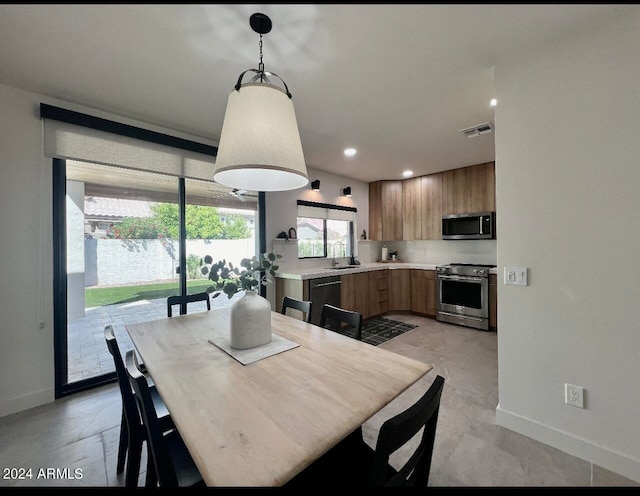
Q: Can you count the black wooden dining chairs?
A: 6